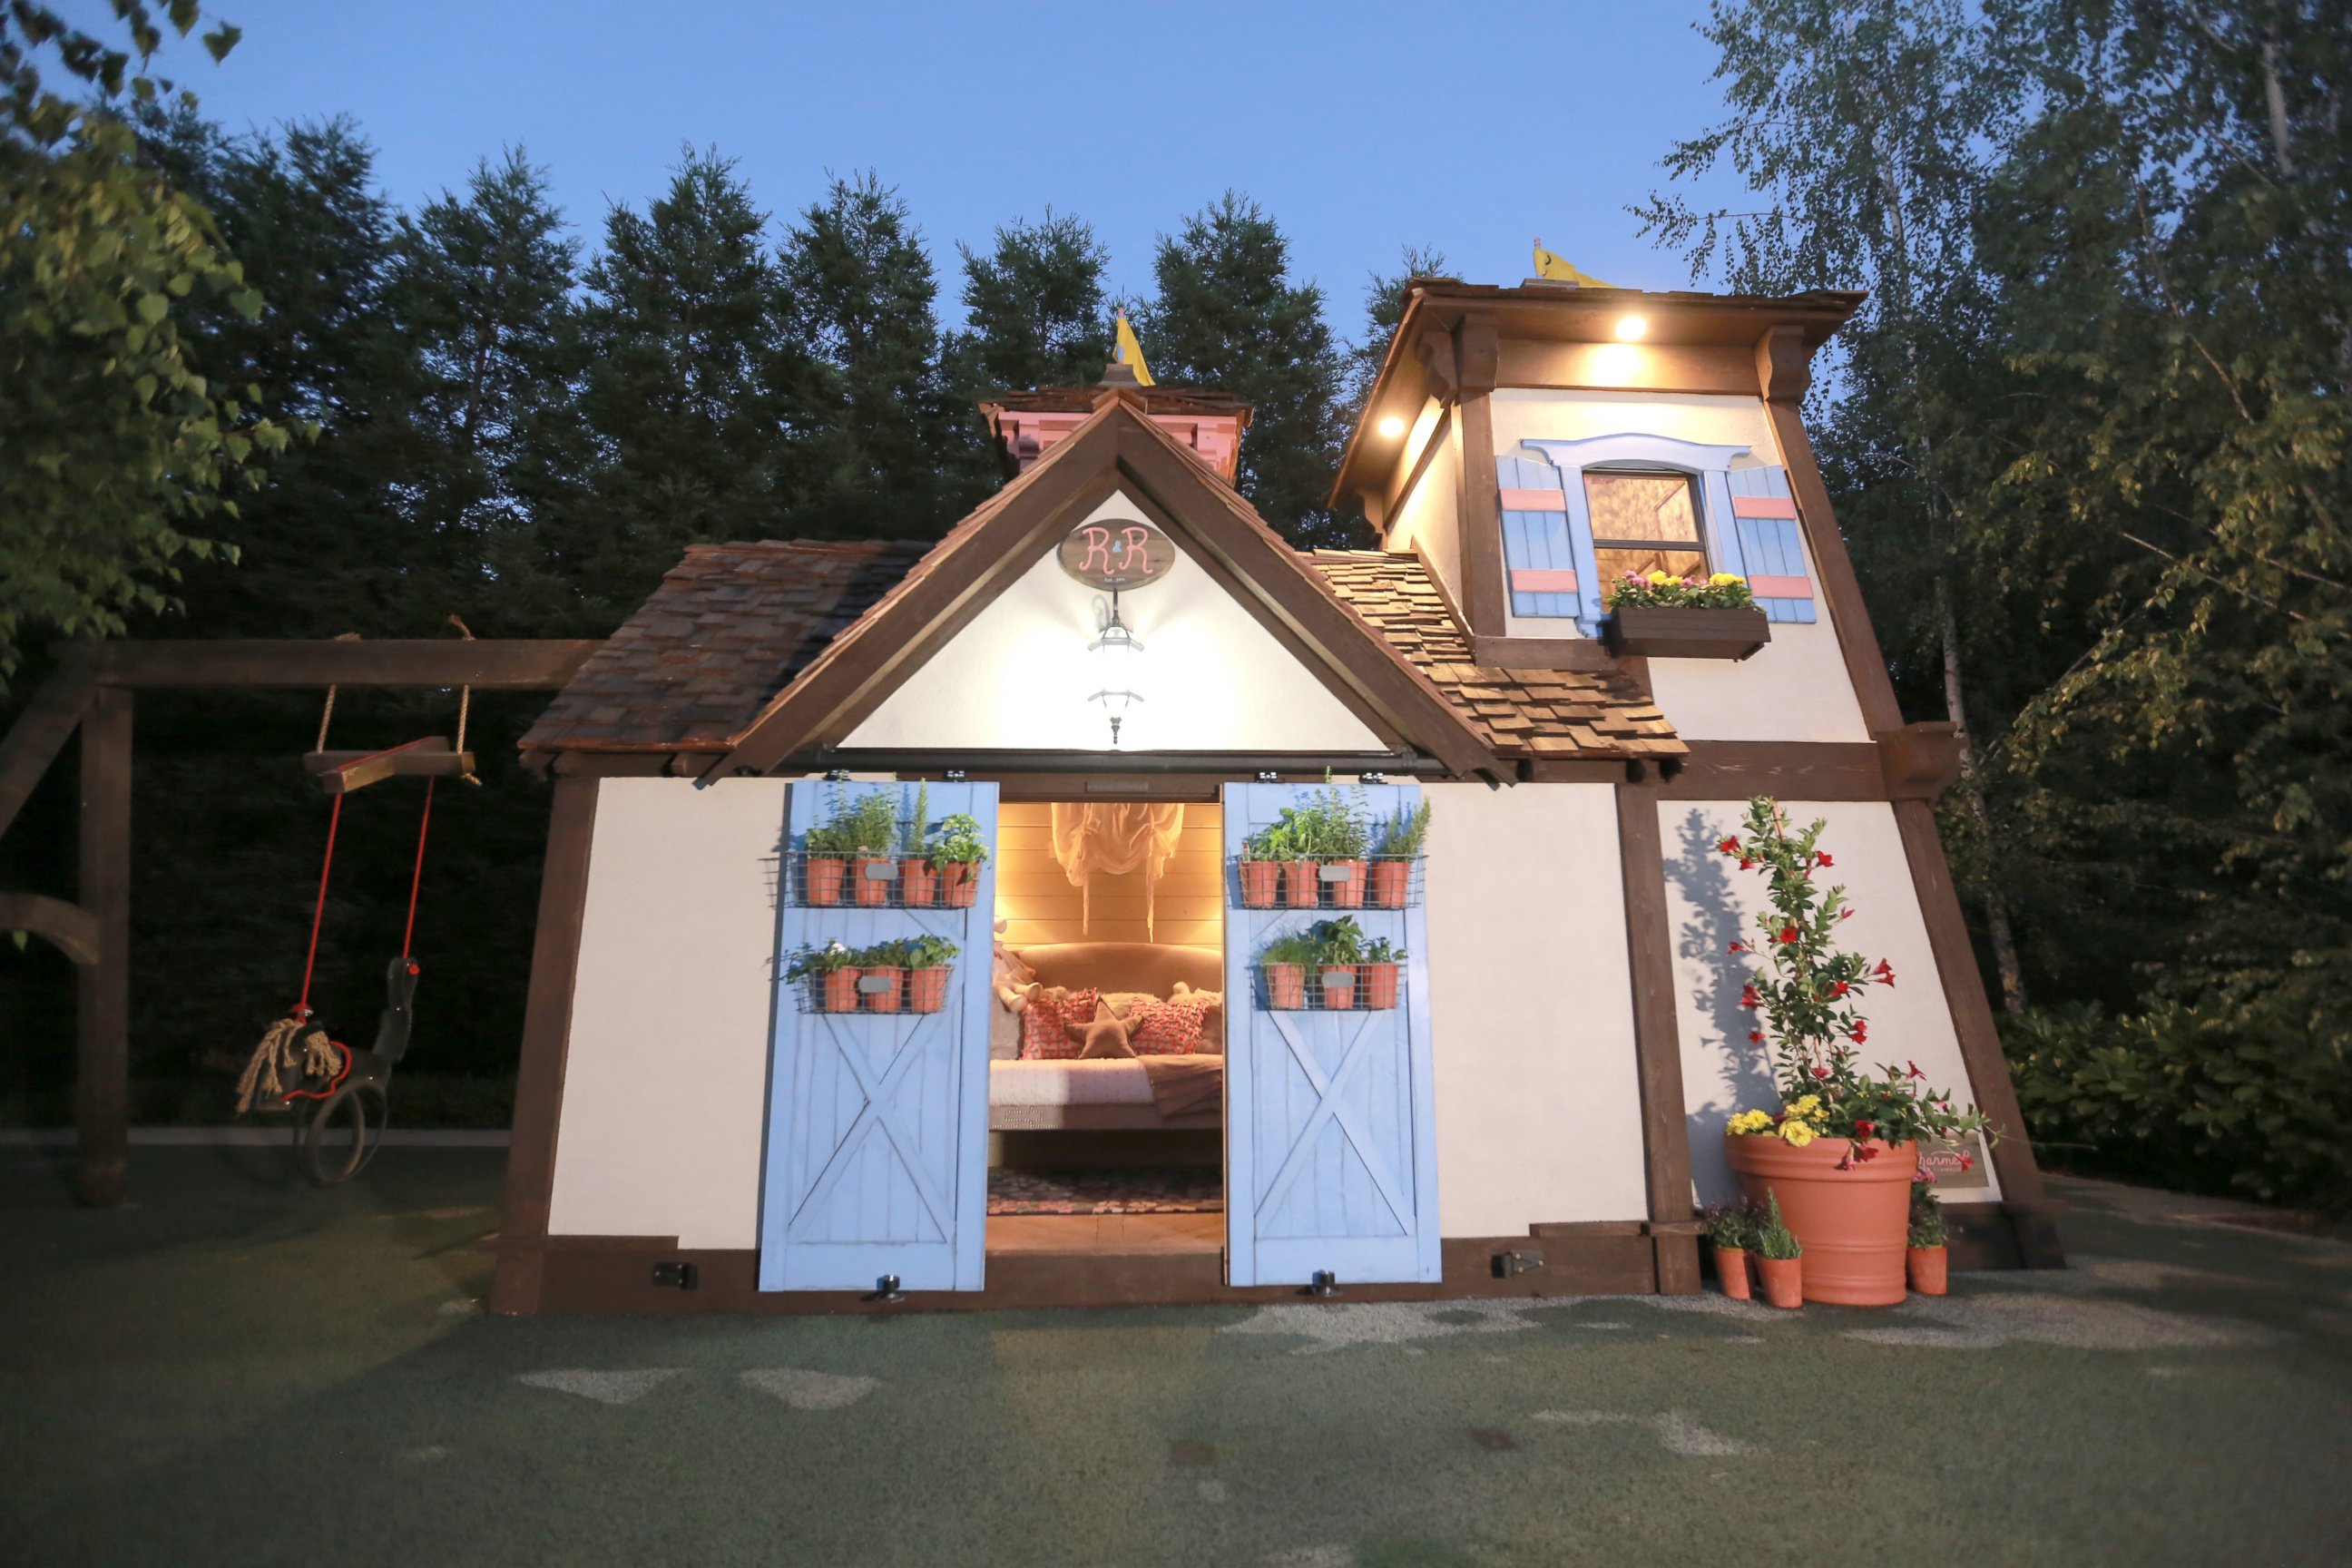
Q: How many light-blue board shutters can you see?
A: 2